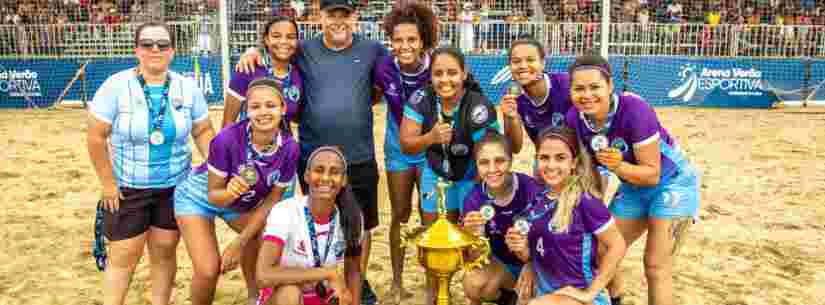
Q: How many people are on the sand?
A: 11